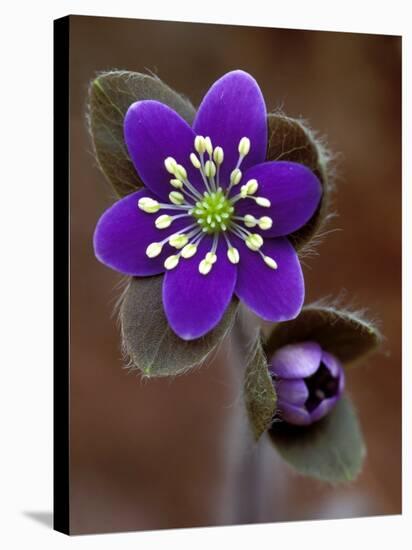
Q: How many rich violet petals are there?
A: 6